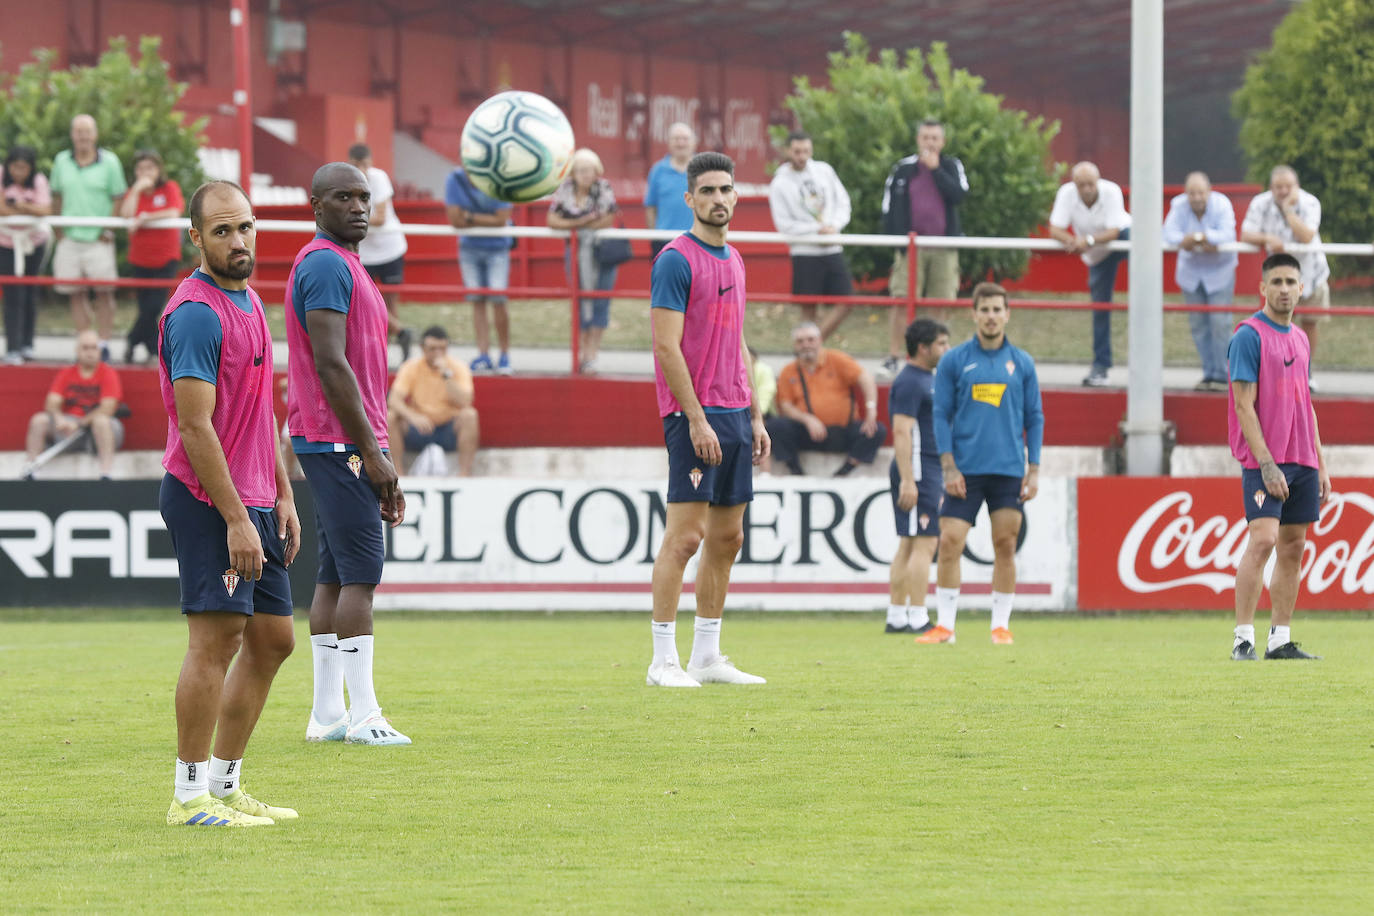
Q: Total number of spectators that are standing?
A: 12